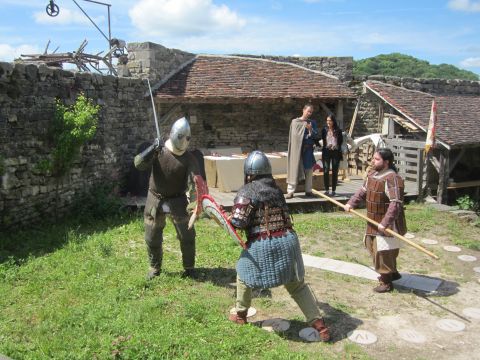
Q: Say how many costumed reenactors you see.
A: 4